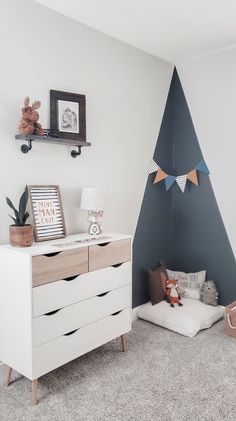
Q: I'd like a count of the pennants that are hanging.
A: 6